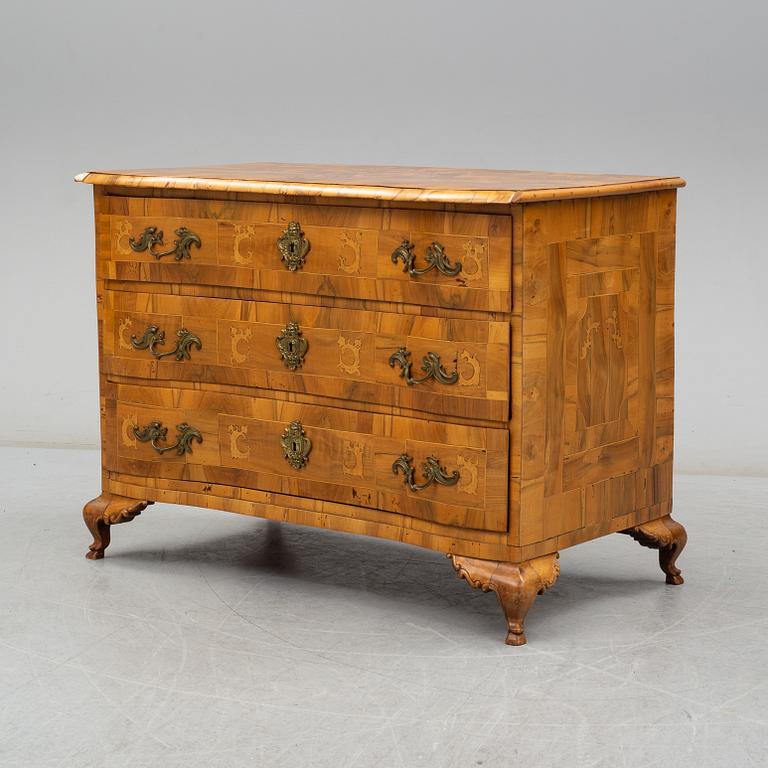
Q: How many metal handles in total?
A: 6